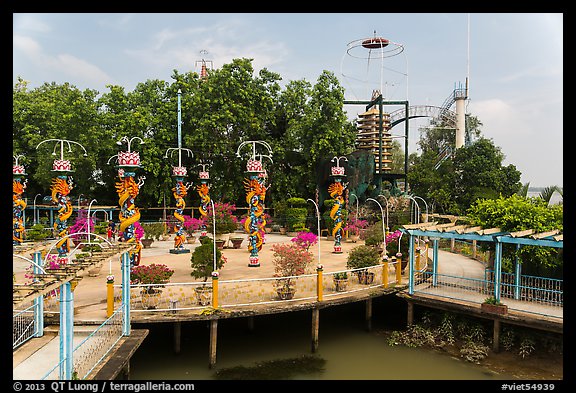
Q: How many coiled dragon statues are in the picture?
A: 7